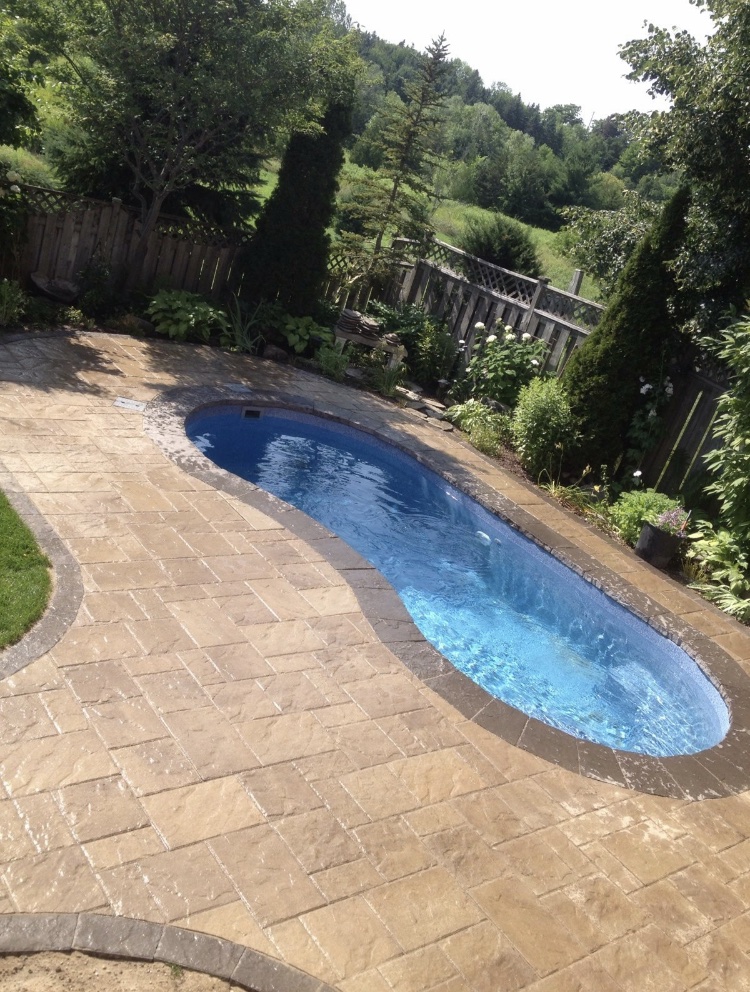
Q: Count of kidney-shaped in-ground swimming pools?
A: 1